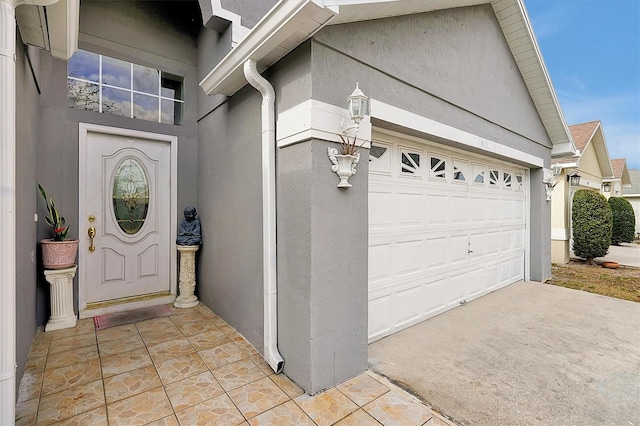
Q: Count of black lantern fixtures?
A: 2